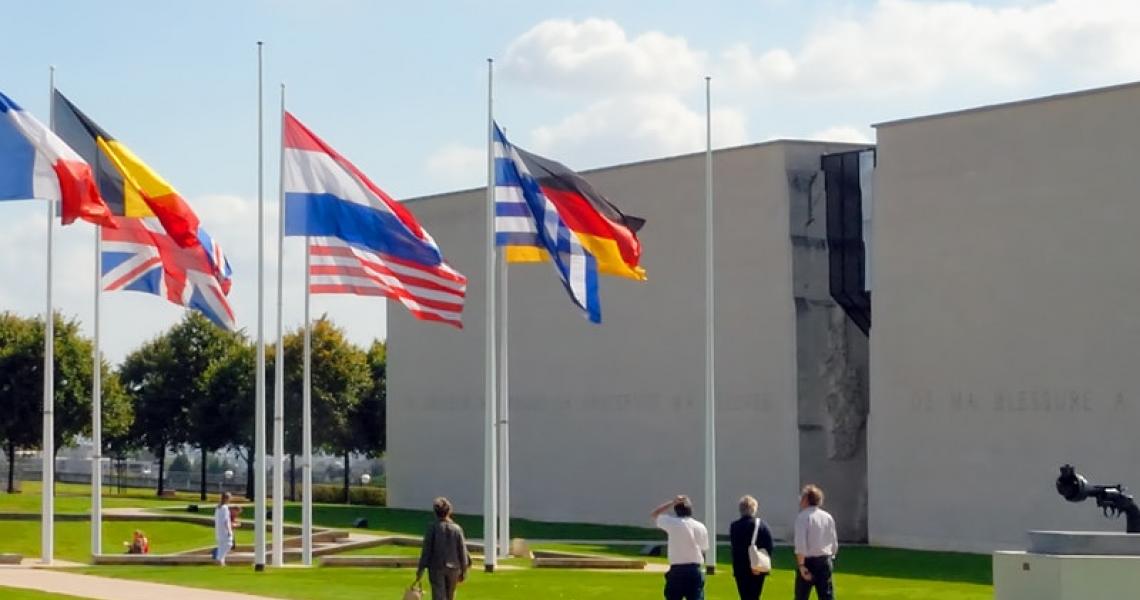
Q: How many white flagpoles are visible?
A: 8